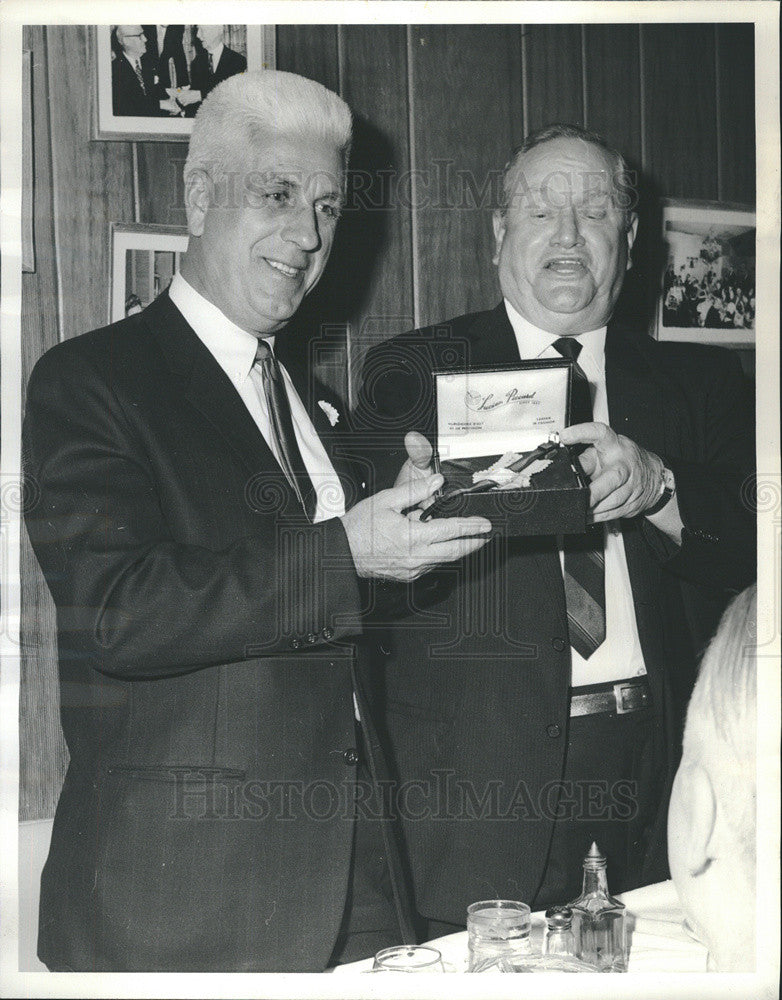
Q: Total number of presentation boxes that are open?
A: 1